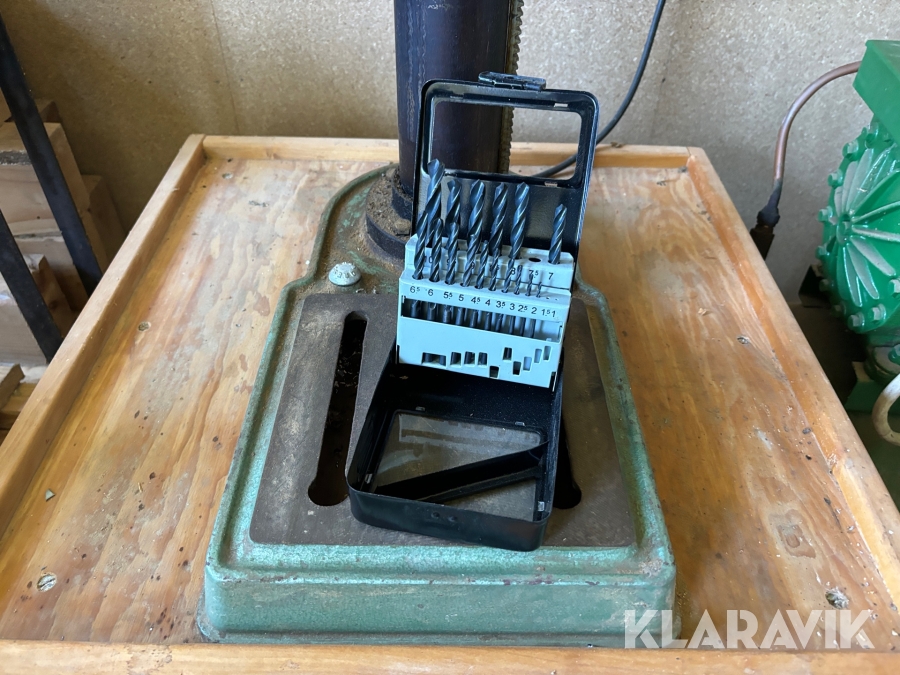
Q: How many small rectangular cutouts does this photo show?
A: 10